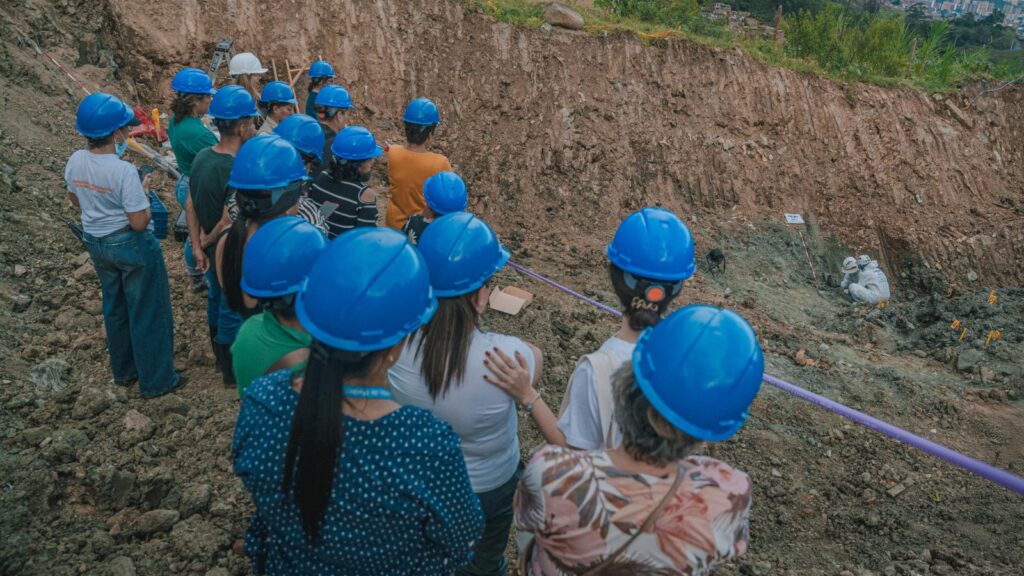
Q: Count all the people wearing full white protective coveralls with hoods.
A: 2